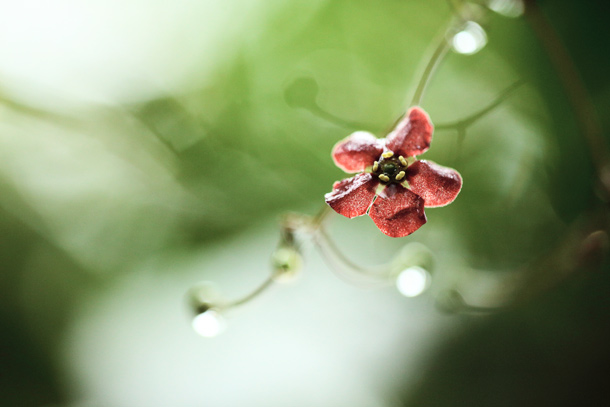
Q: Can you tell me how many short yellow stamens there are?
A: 5